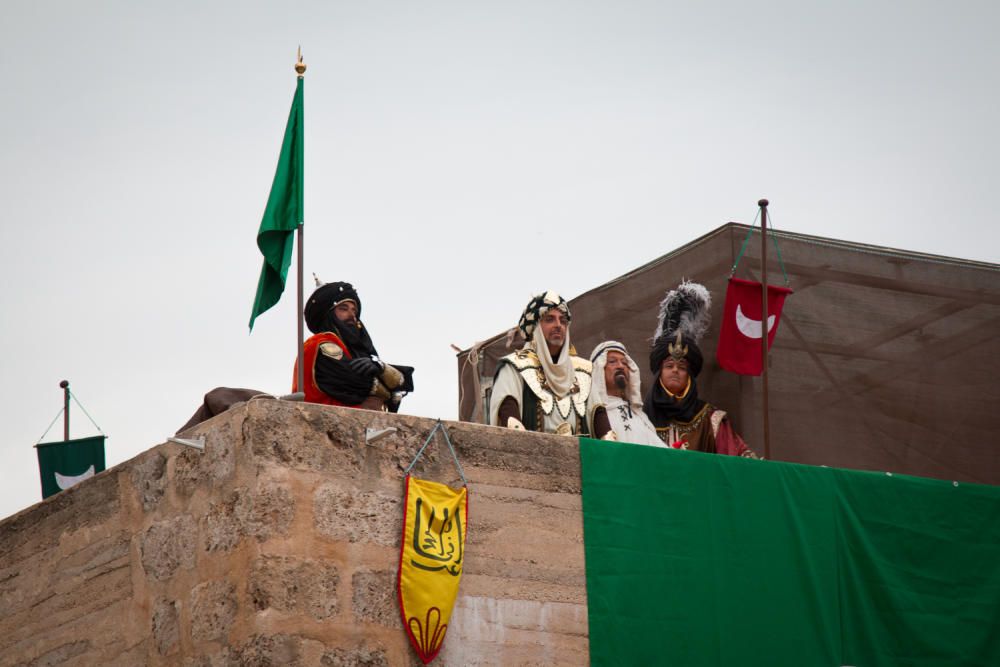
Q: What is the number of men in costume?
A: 4